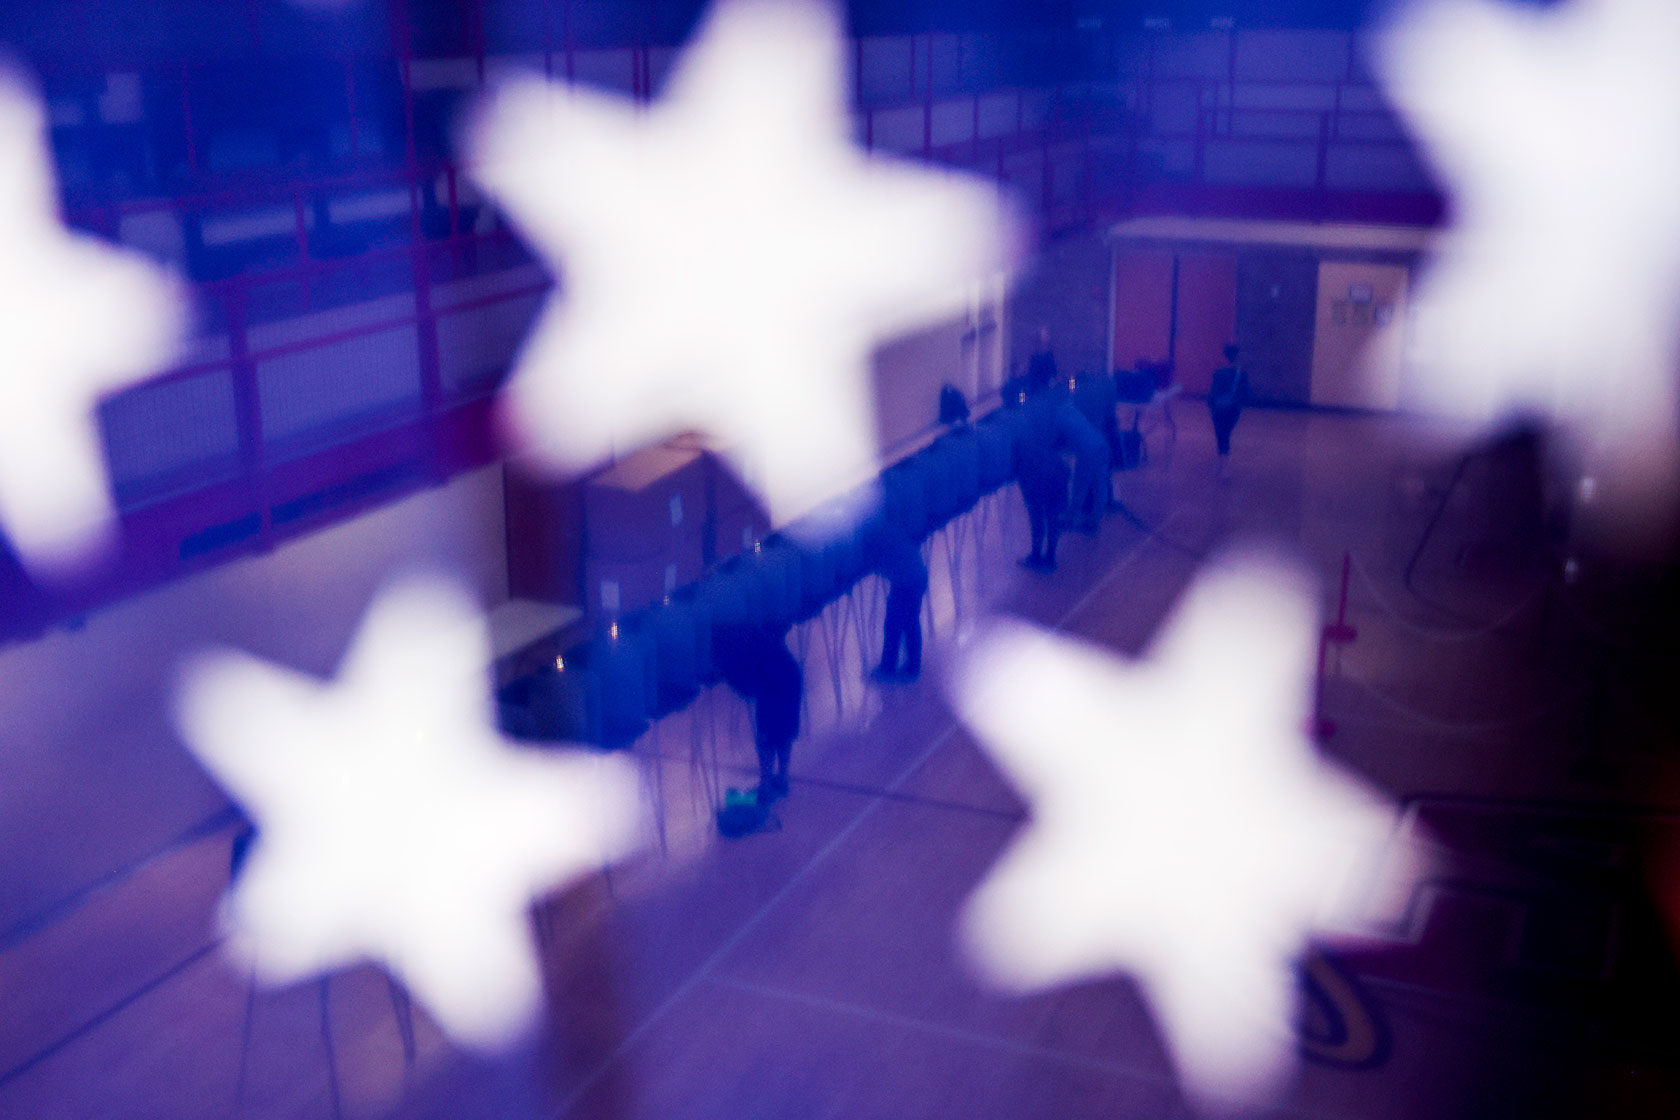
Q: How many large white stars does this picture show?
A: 5